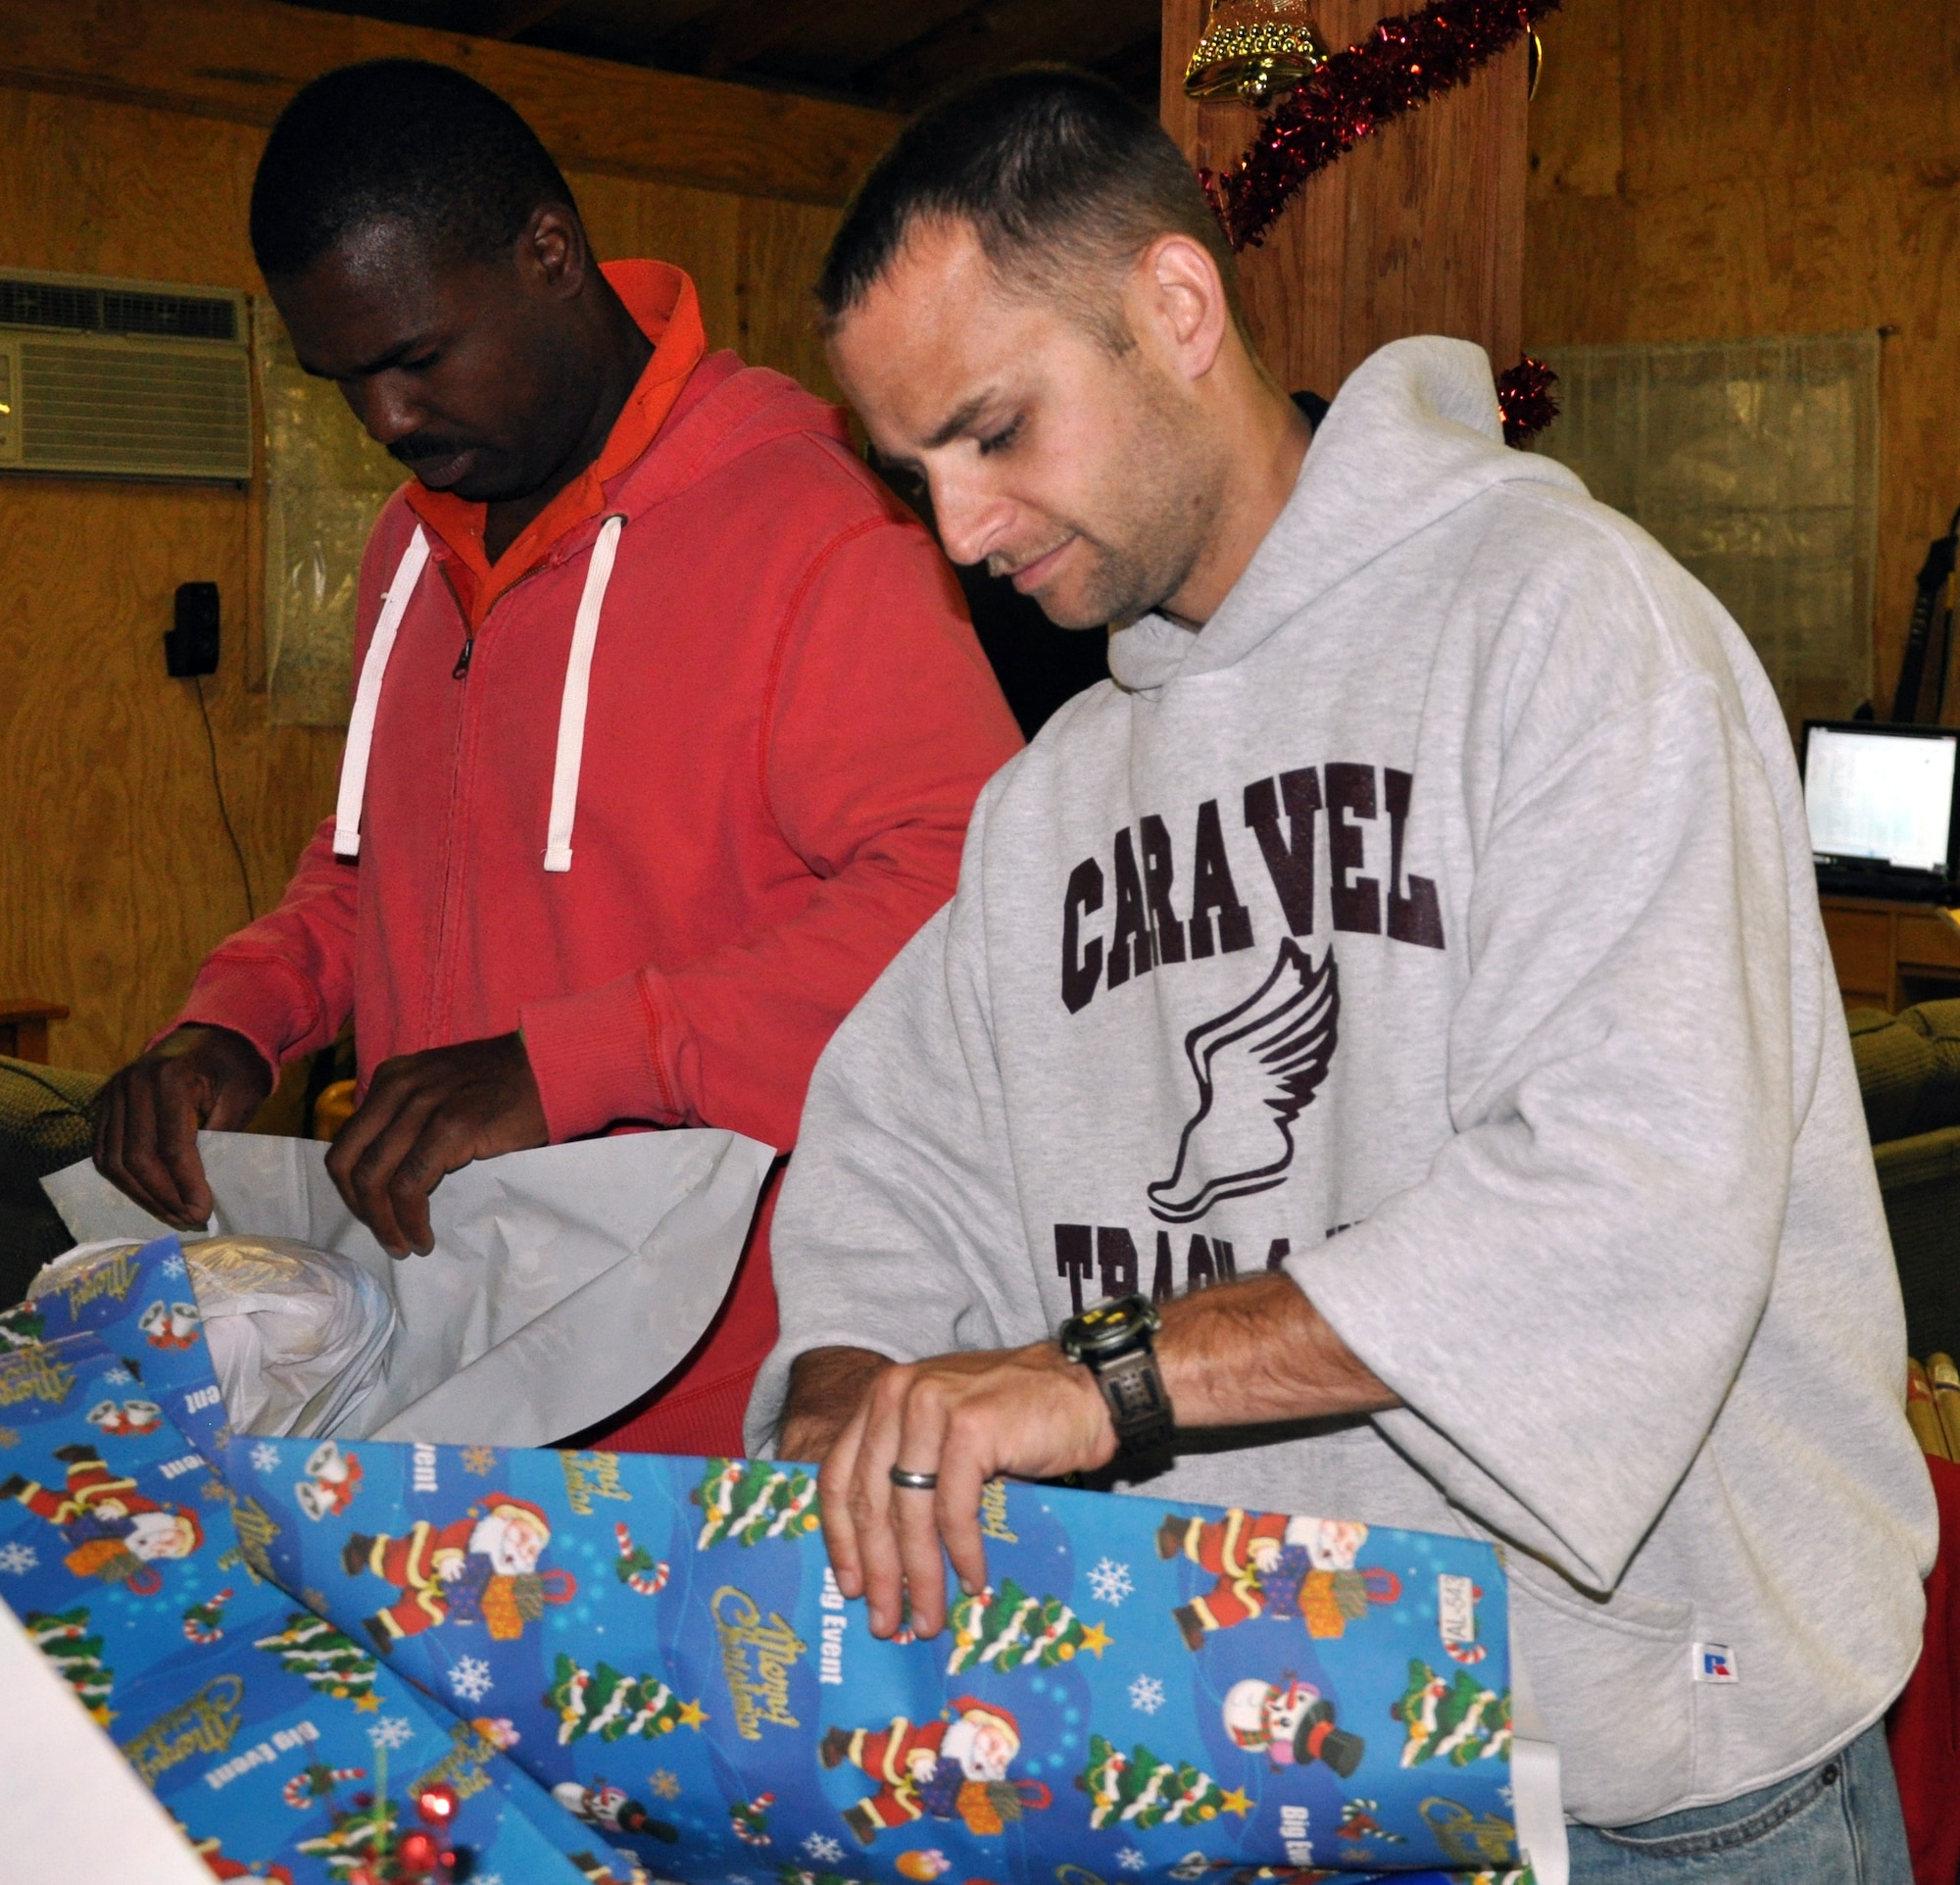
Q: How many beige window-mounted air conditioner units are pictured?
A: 1